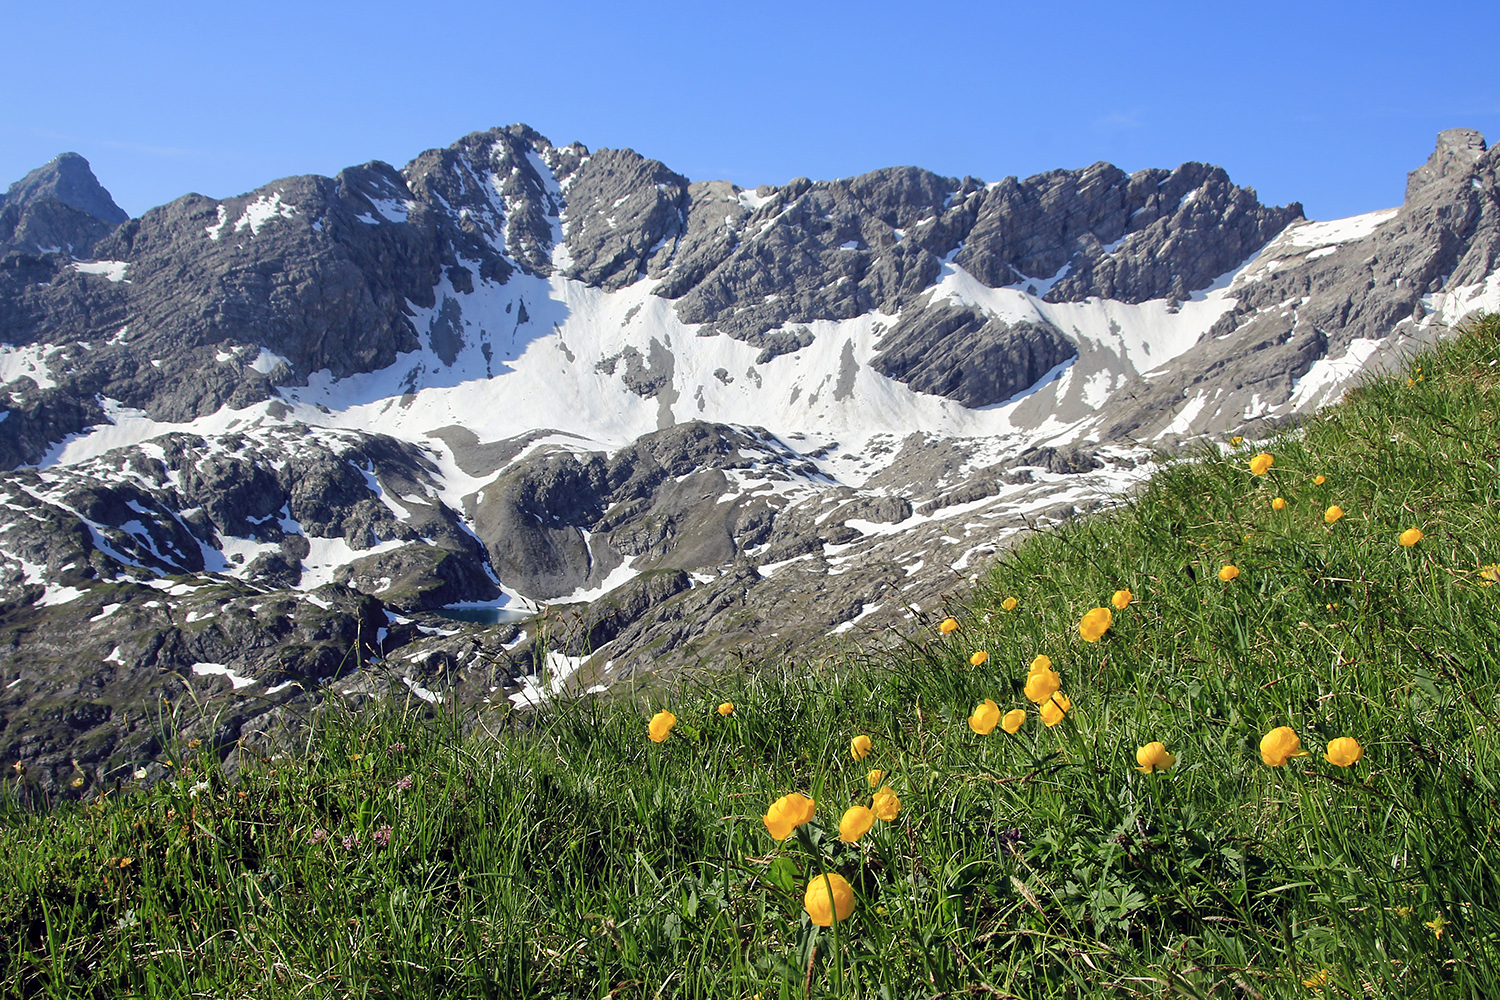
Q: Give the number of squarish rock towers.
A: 1